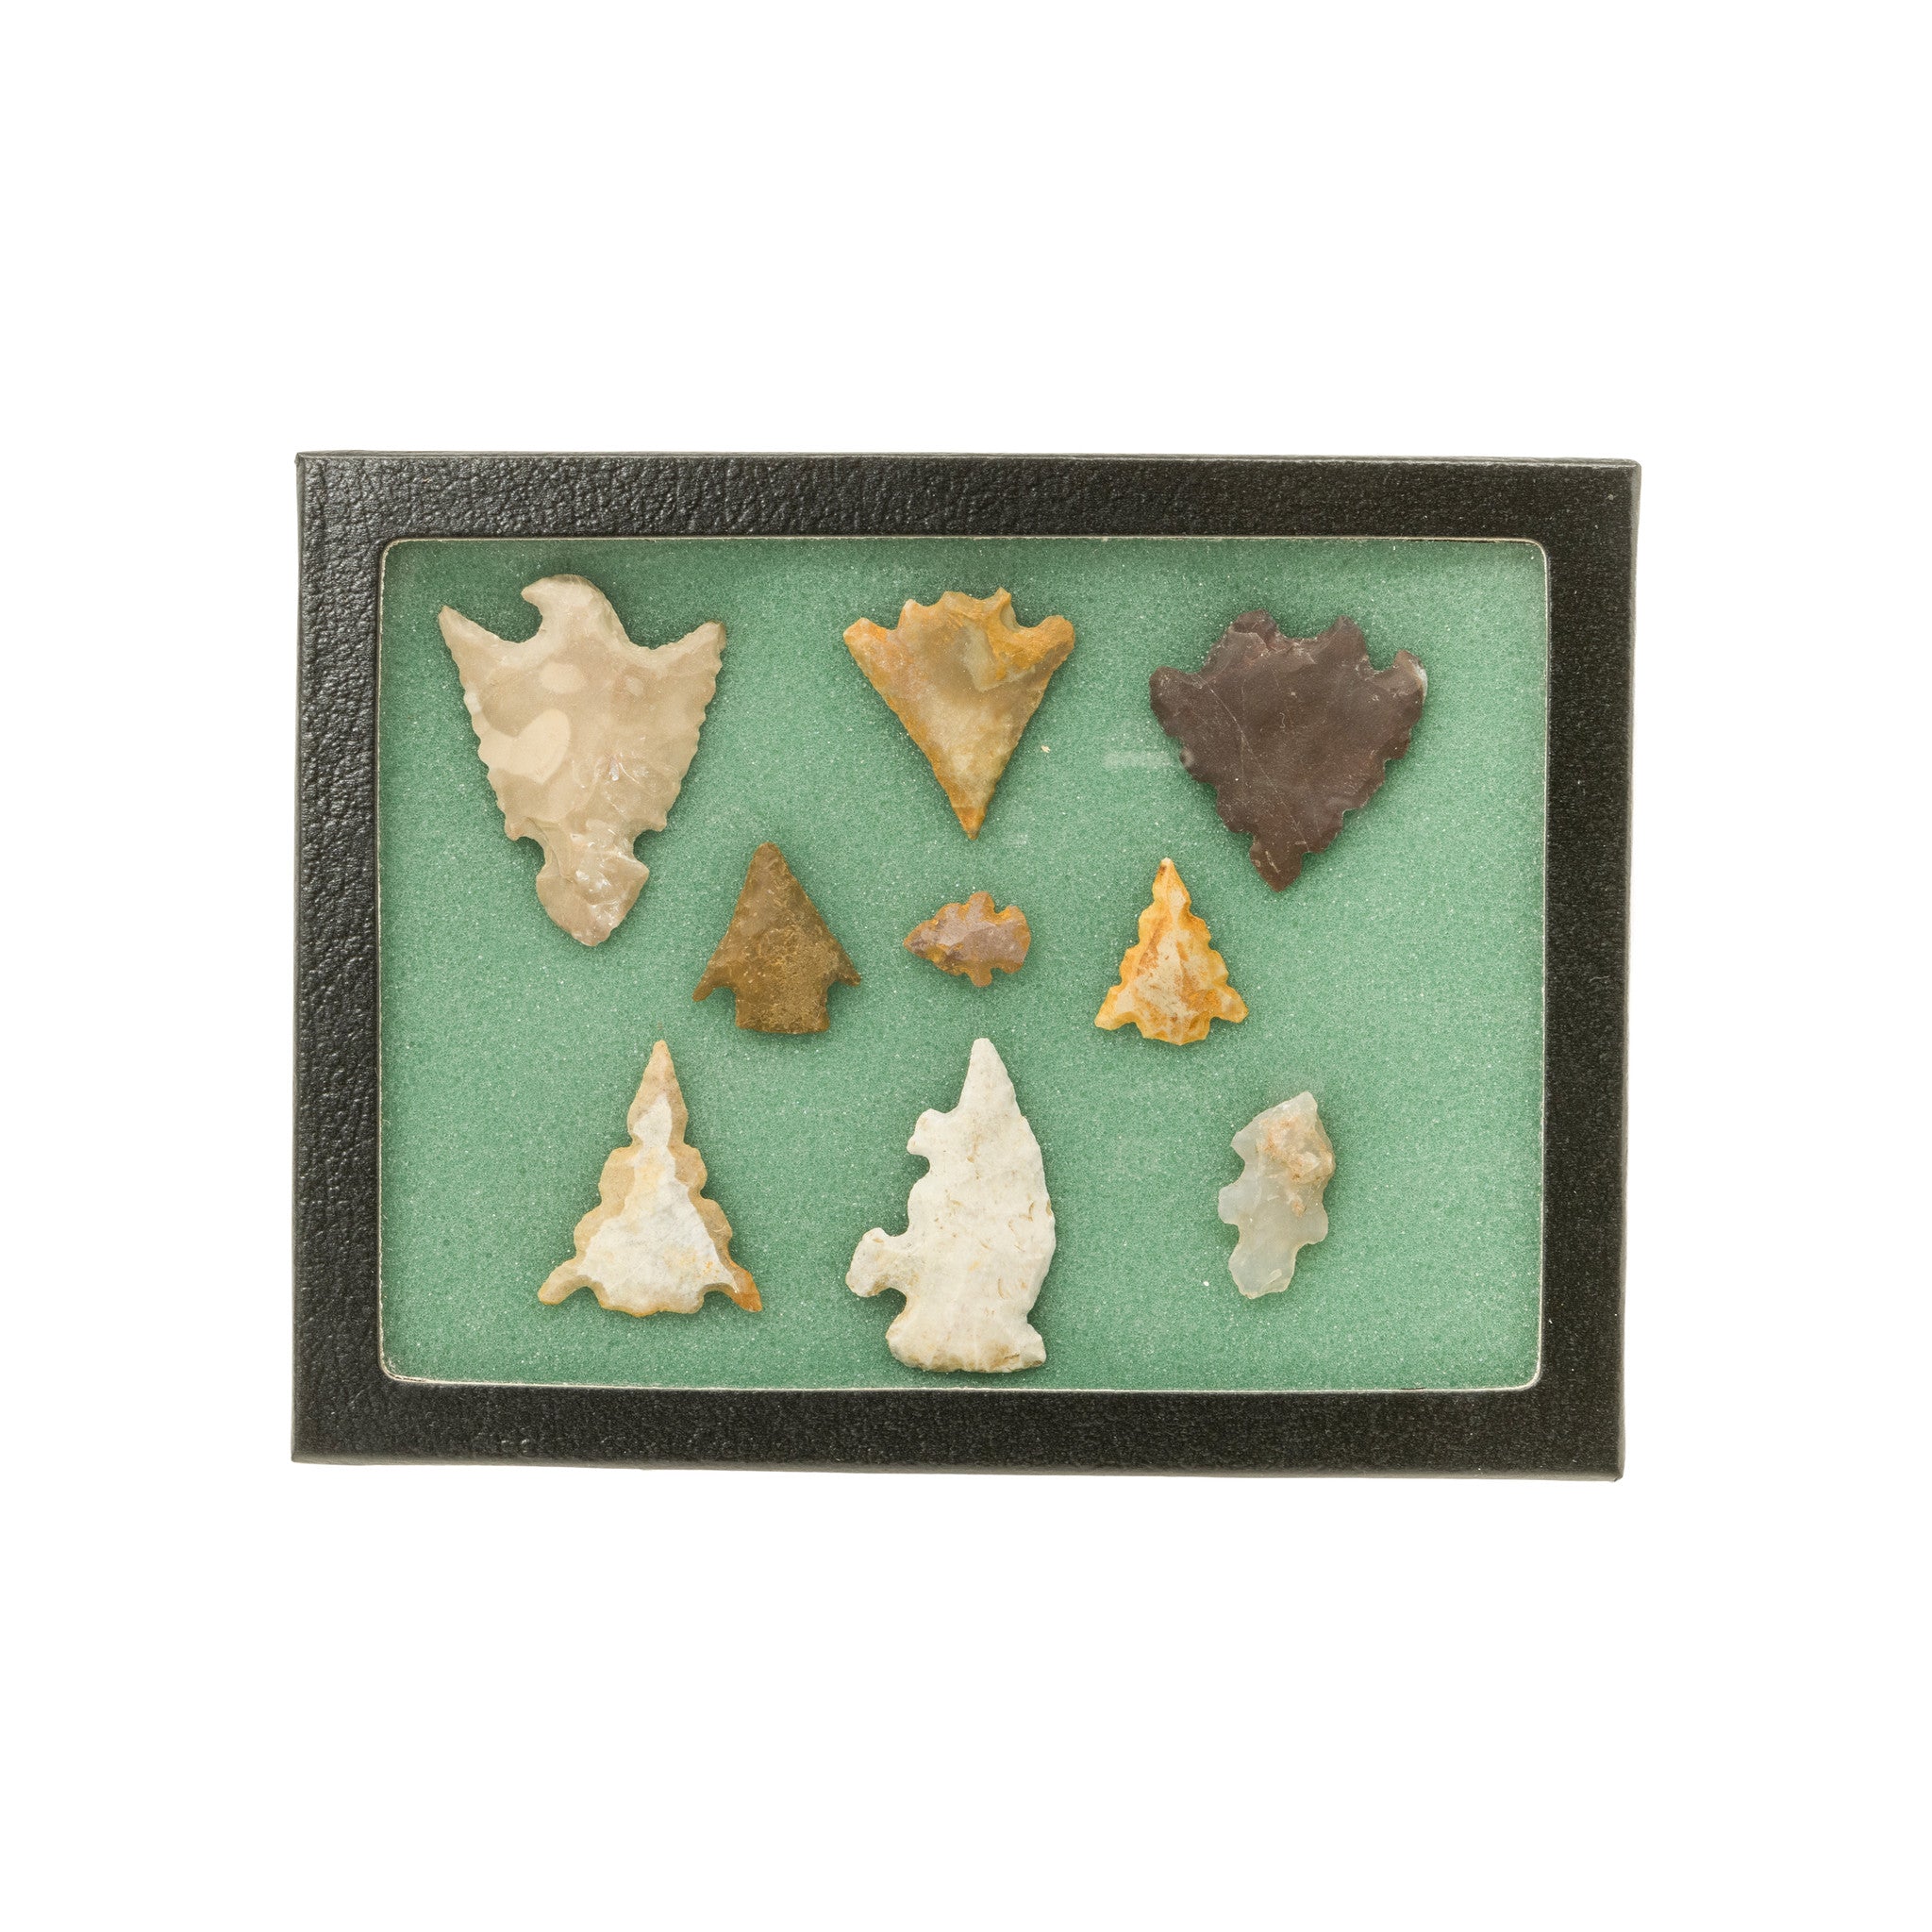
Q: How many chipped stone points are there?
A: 9